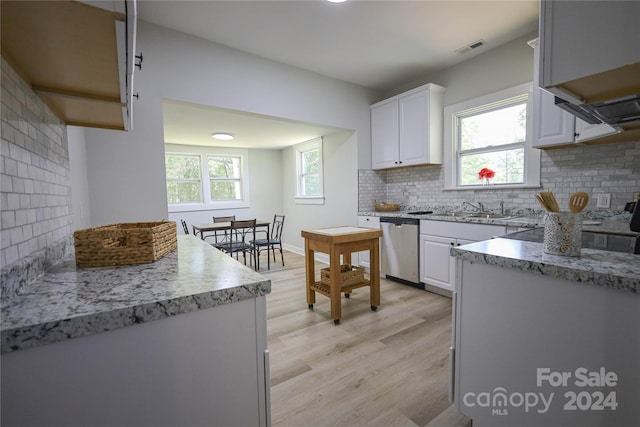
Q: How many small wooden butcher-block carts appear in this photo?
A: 1